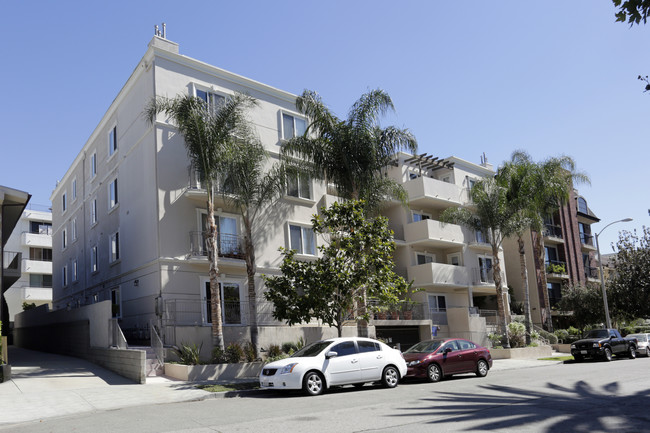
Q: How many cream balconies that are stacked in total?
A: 3